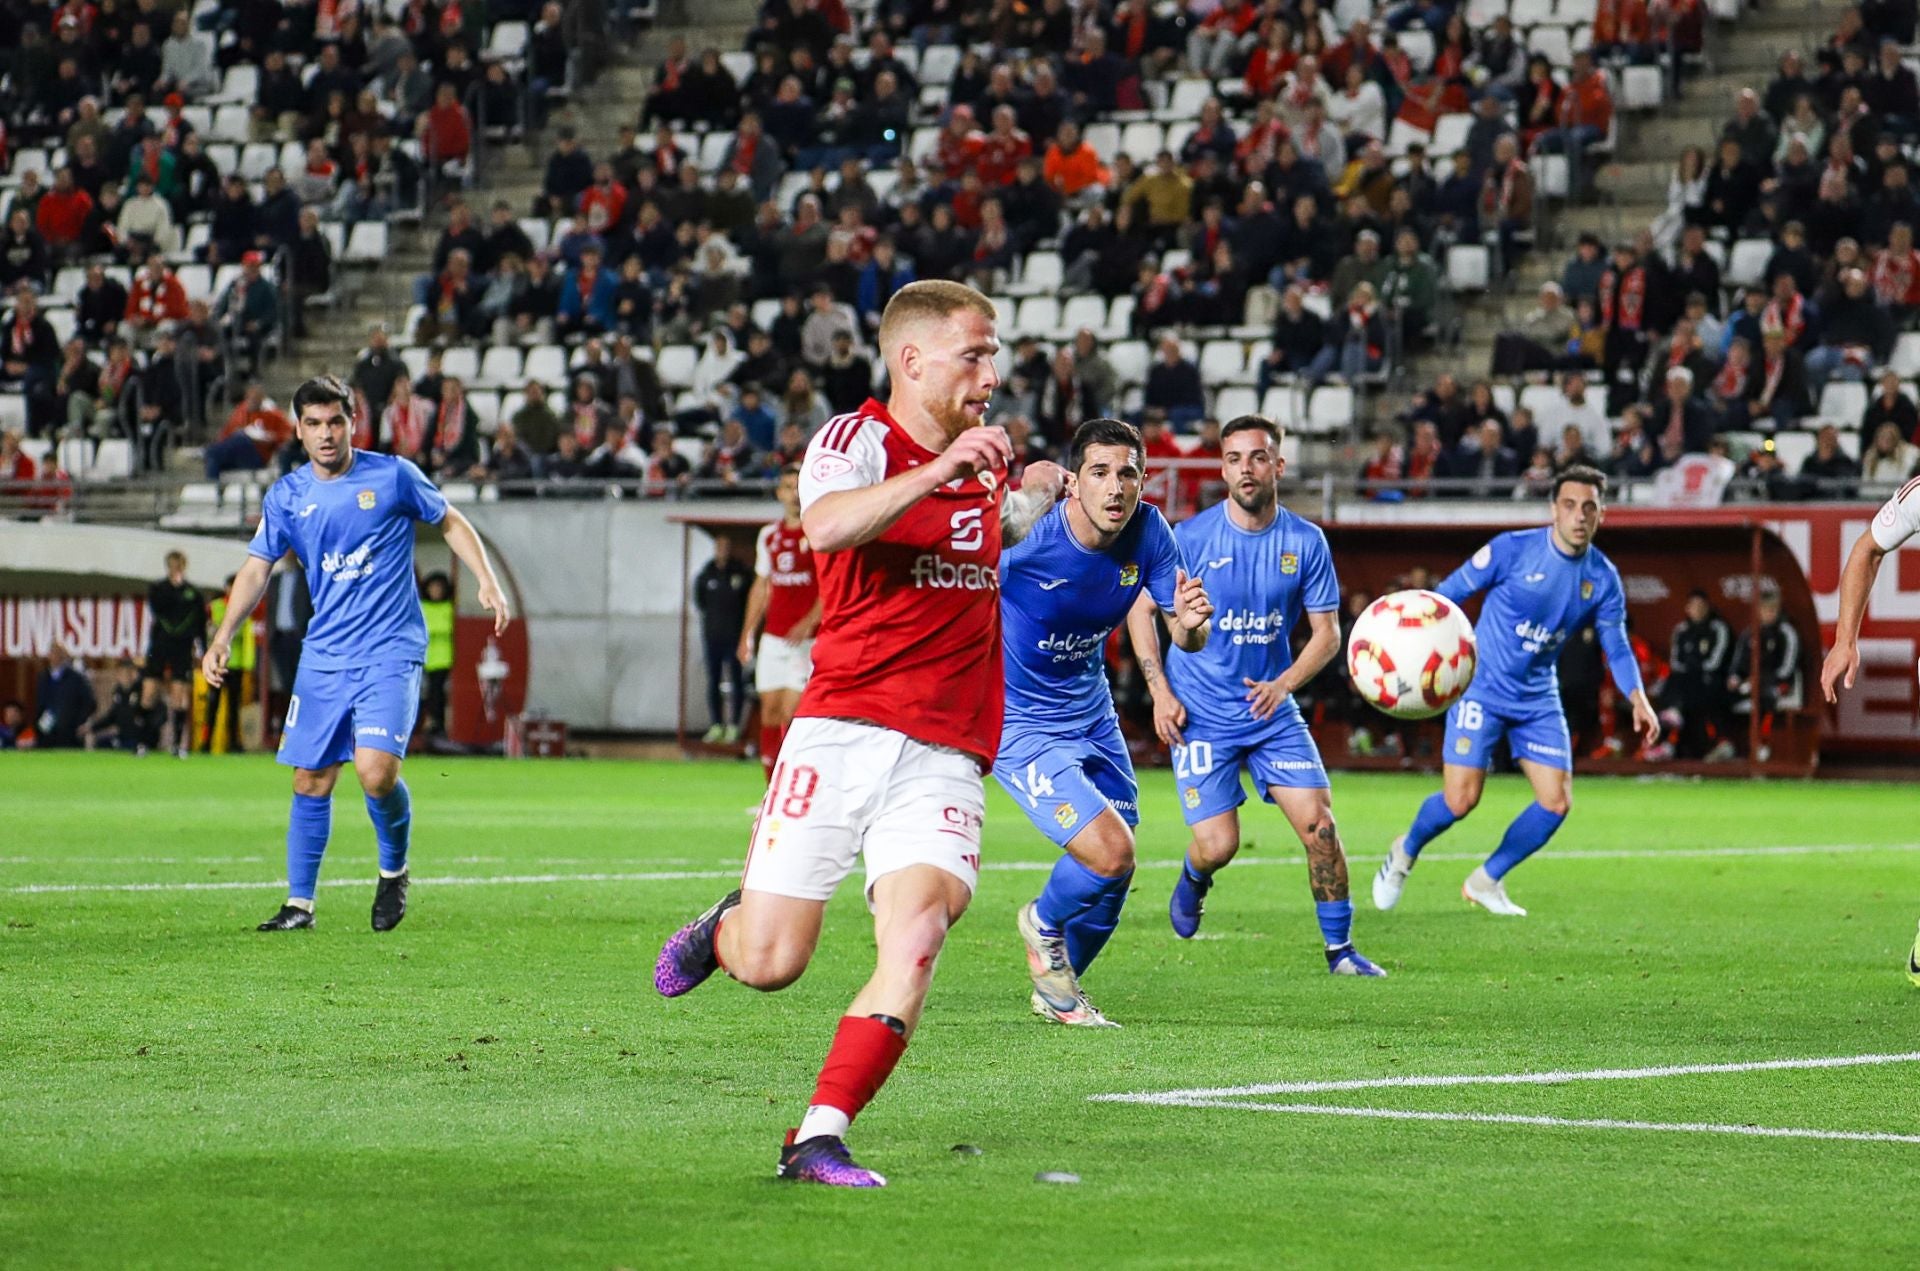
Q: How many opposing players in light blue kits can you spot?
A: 4